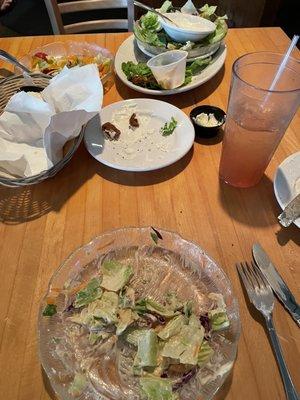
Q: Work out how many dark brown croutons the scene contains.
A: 2